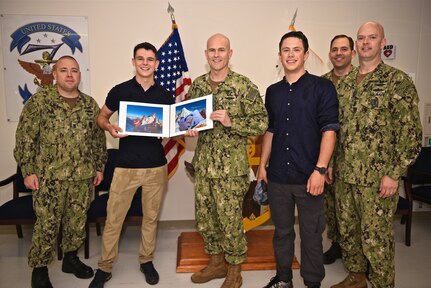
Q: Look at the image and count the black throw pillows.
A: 0